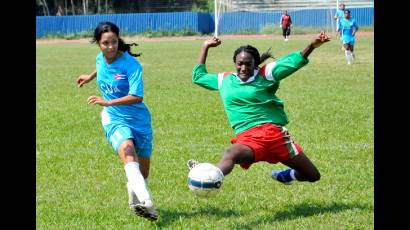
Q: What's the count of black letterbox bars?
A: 2